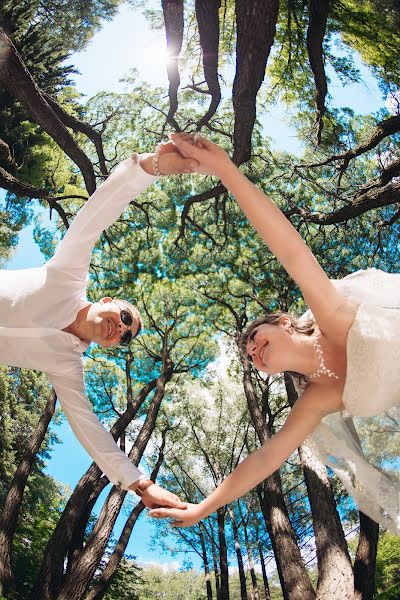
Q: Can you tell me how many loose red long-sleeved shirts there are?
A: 0